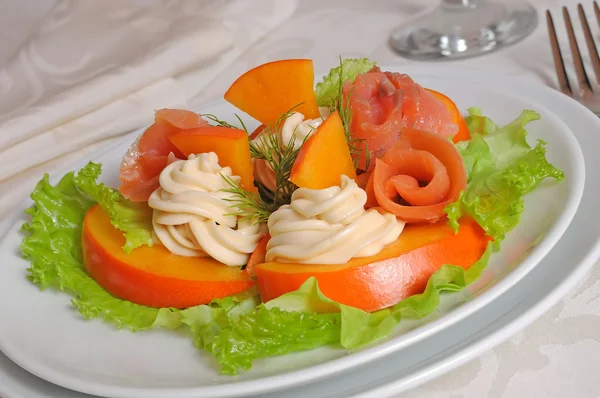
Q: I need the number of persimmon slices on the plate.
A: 6